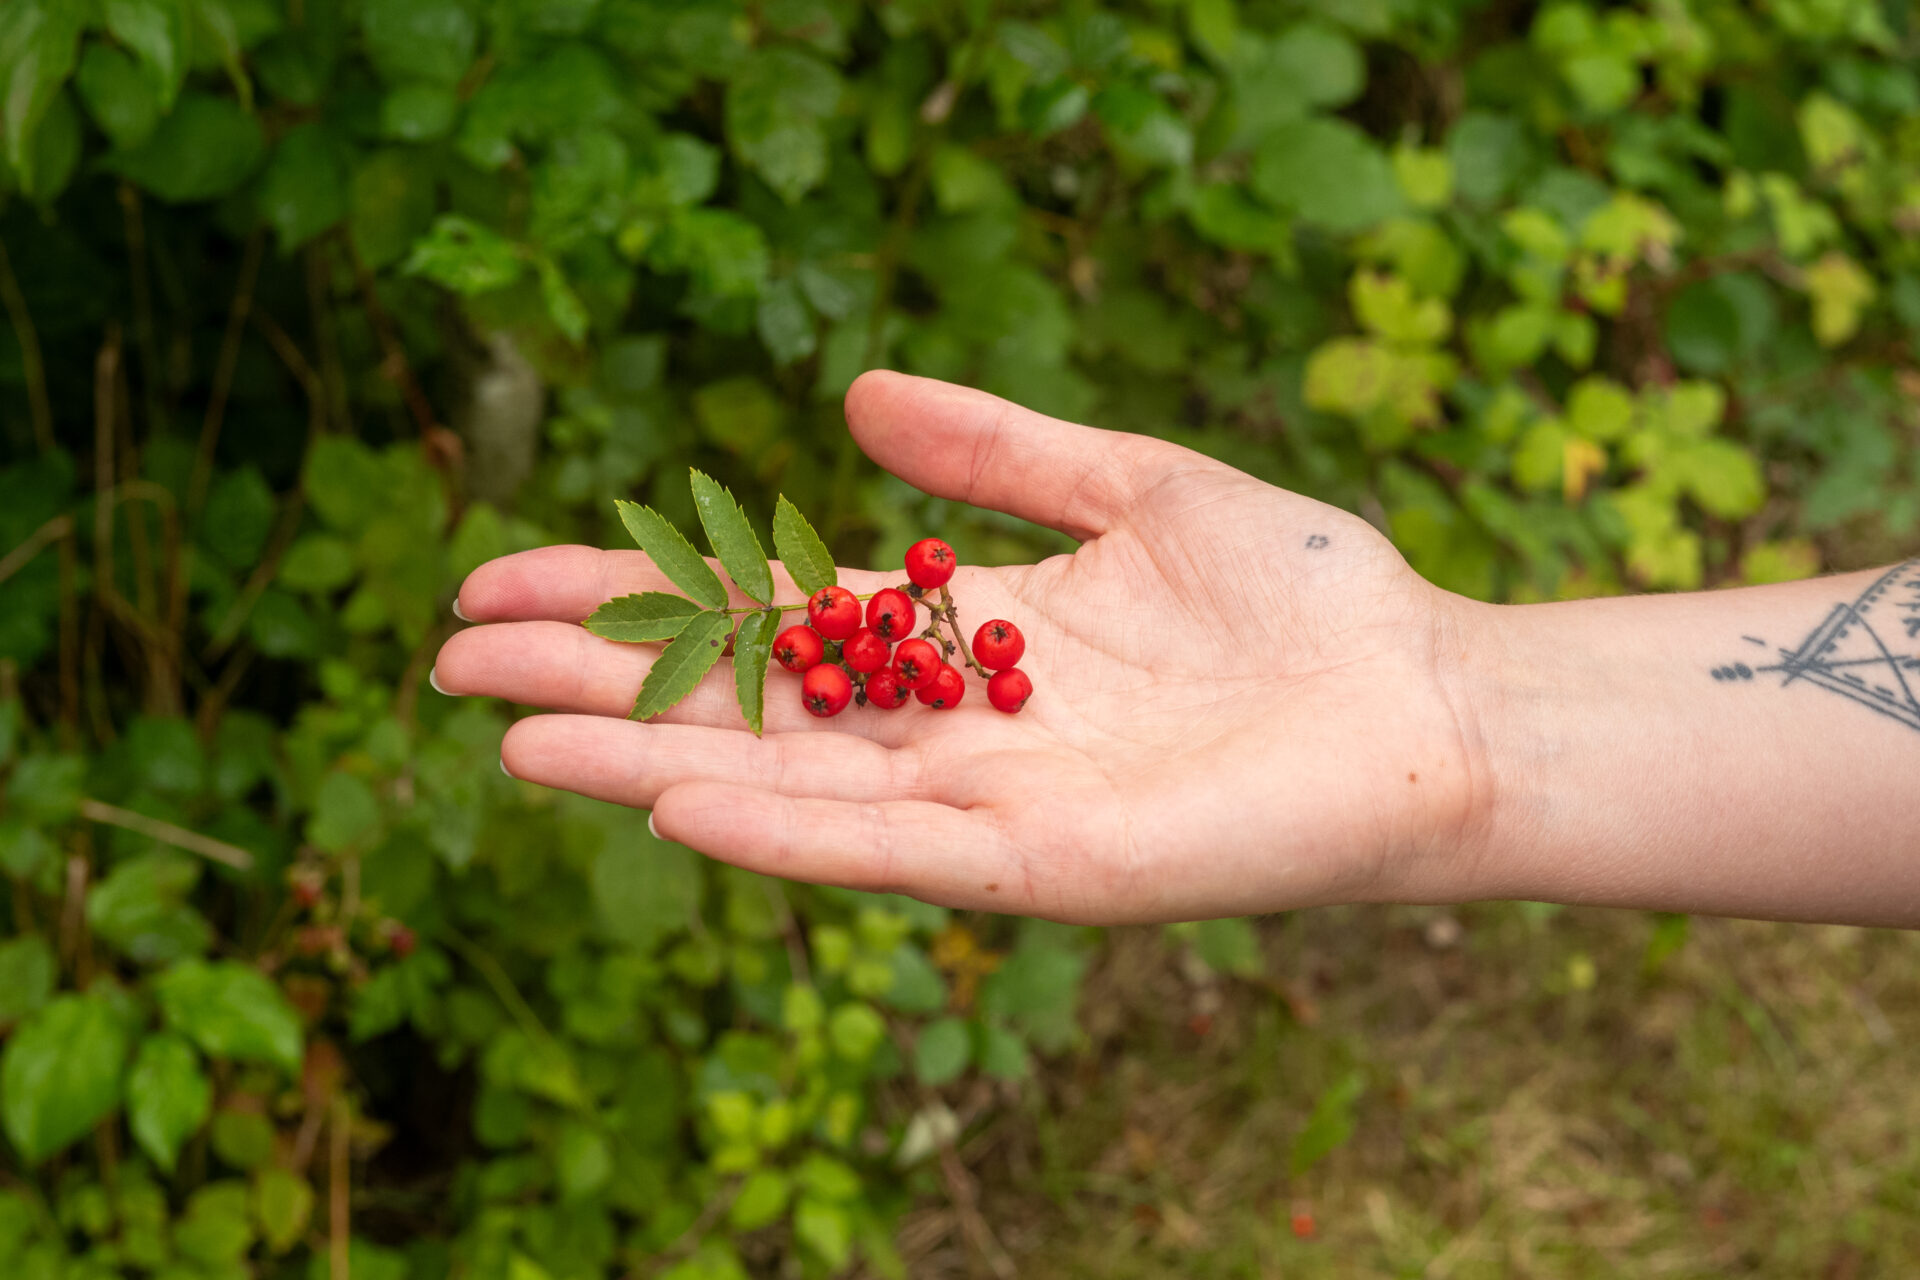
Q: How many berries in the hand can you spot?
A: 11